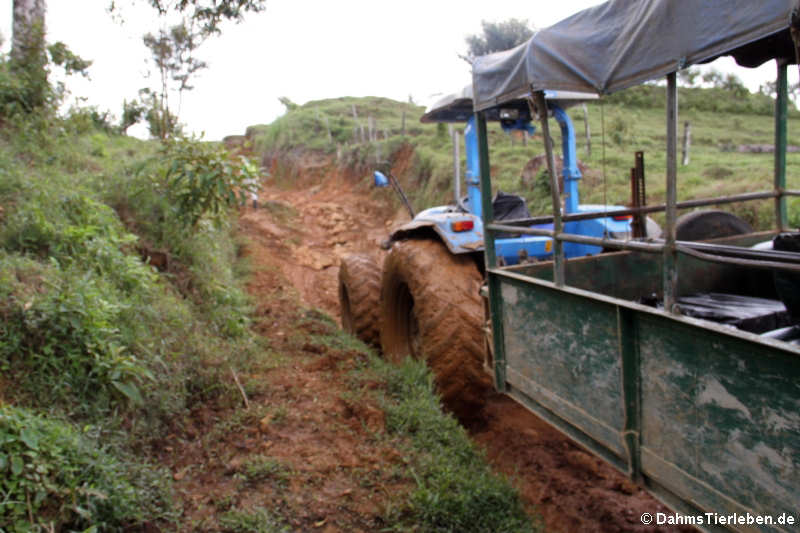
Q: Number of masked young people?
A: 0